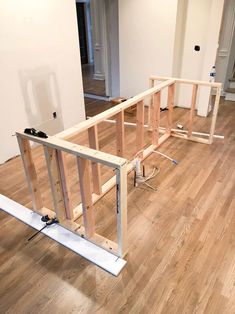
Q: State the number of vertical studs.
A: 13